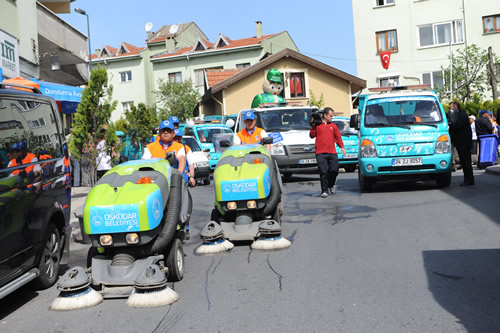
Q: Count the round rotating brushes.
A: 4